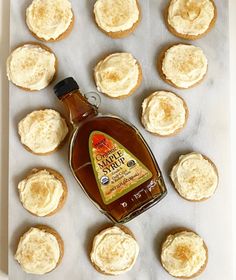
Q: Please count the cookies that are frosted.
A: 13